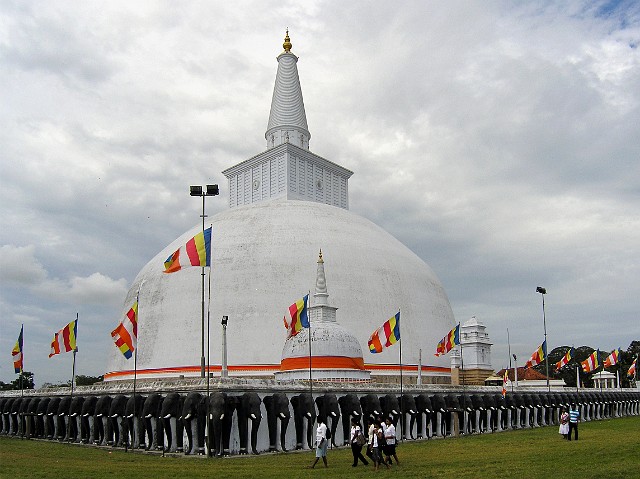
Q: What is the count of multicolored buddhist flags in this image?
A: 13